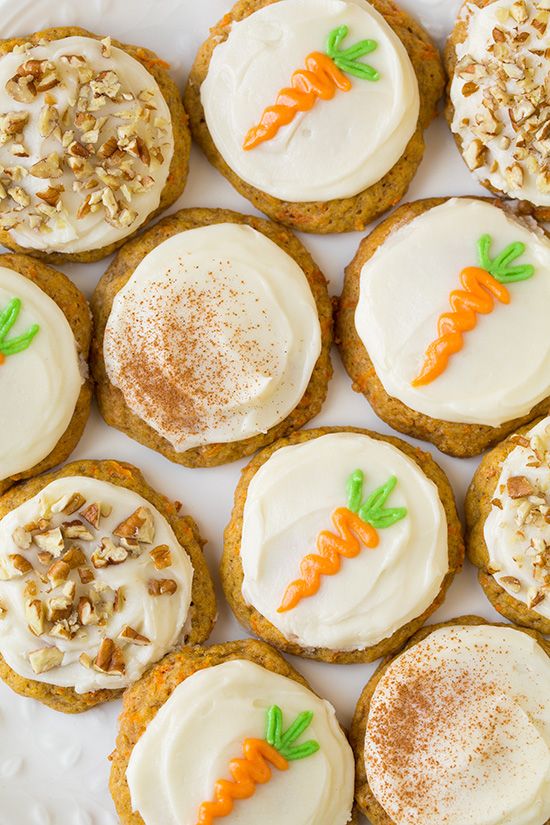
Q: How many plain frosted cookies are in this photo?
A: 2